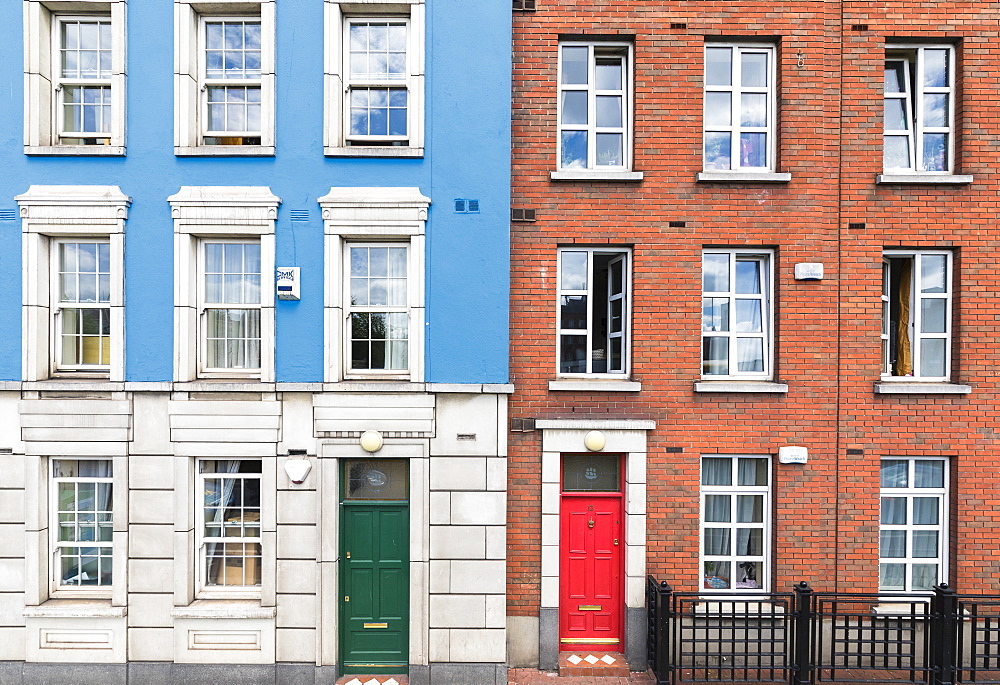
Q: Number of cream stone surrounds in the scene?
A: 10